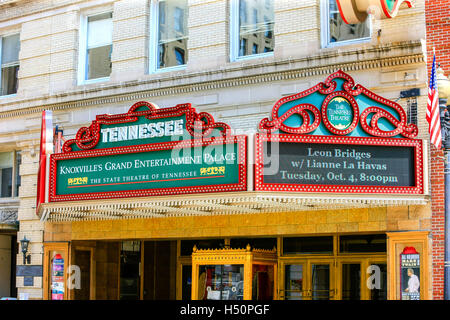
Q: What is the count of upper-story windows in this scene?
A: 5